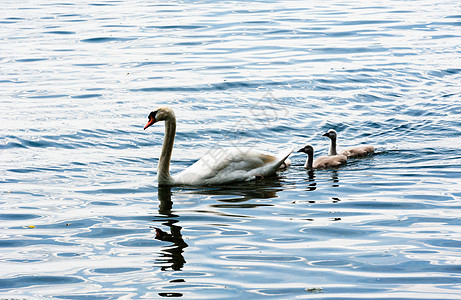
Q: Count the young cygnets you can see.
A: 2